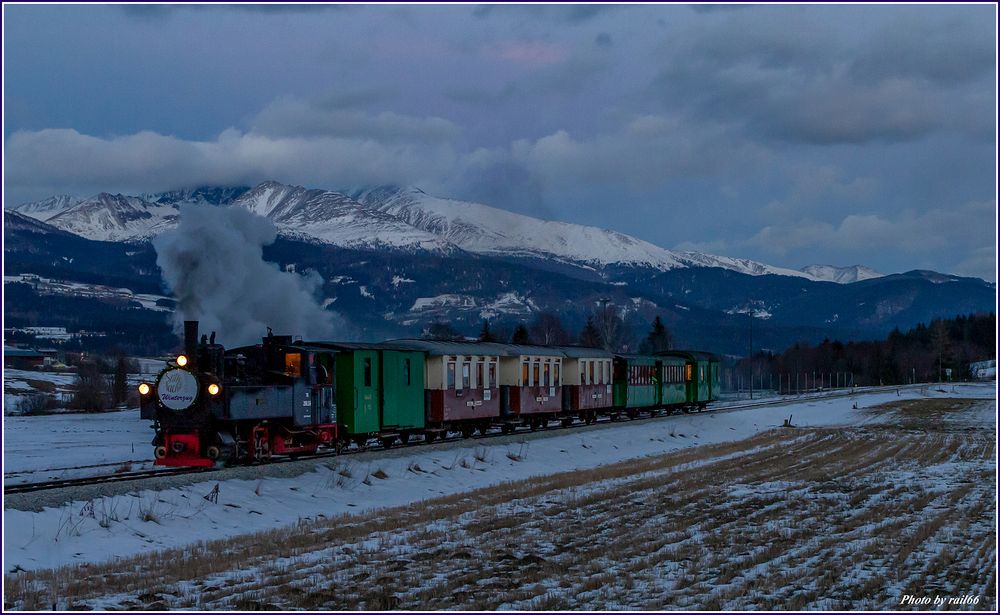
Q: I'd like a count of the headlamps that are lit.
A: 3